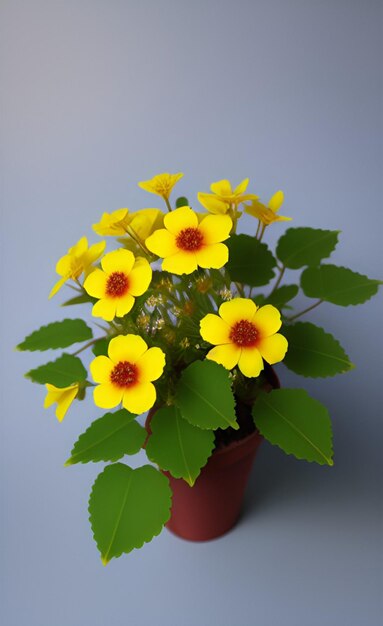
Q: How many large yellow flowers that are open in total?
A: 4